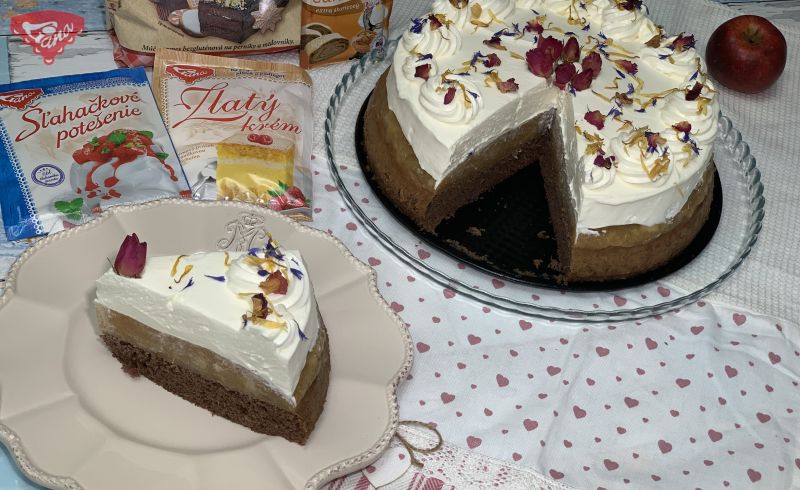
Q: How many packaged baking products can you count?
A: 4